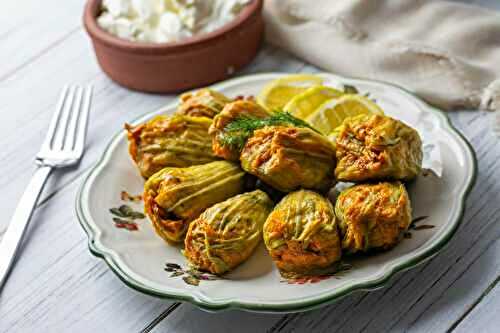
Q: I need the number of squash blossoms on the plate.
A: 9